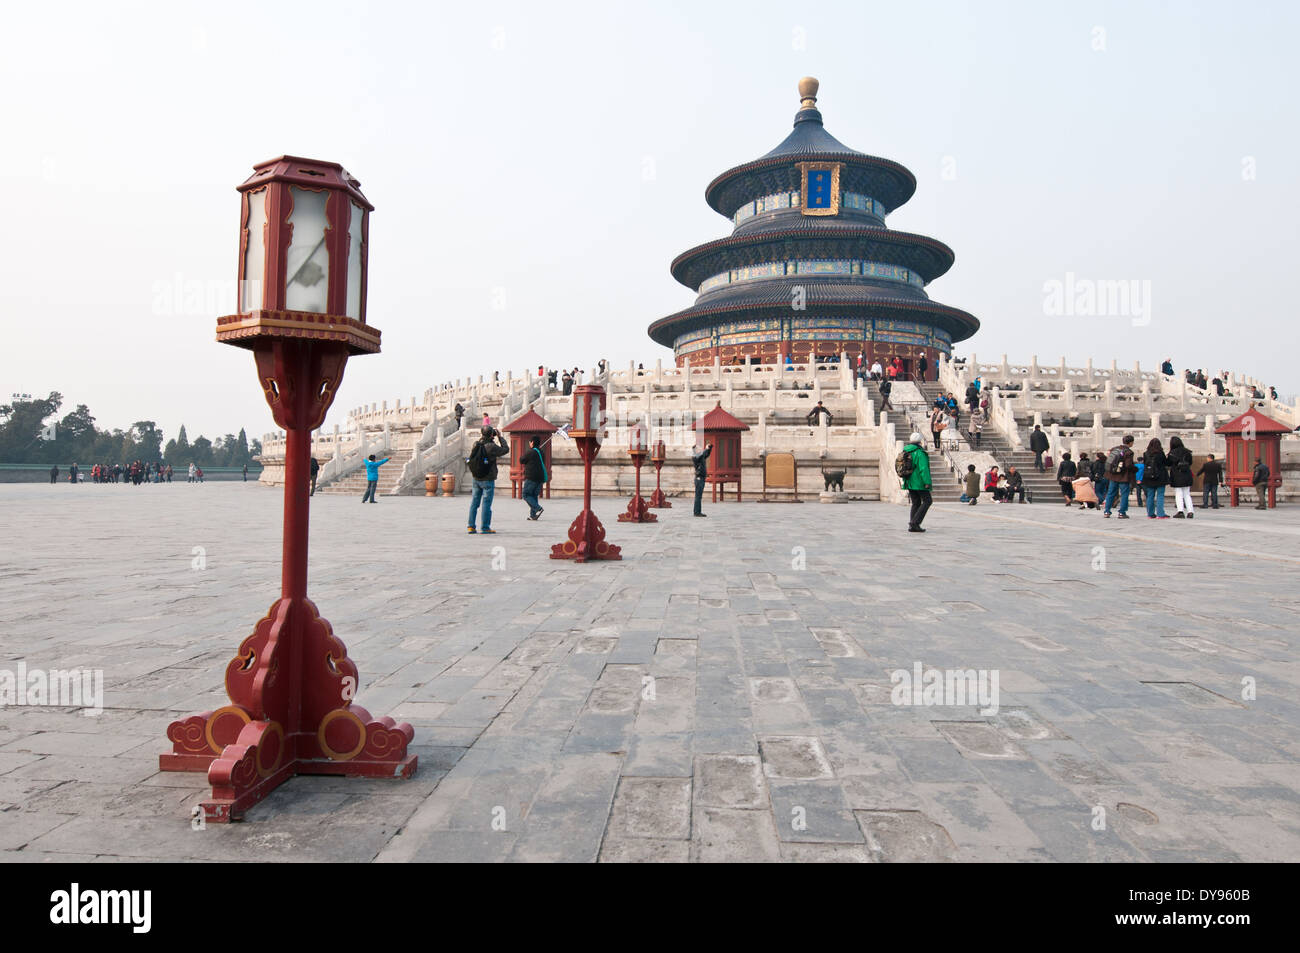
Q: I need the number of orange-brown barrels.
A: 2